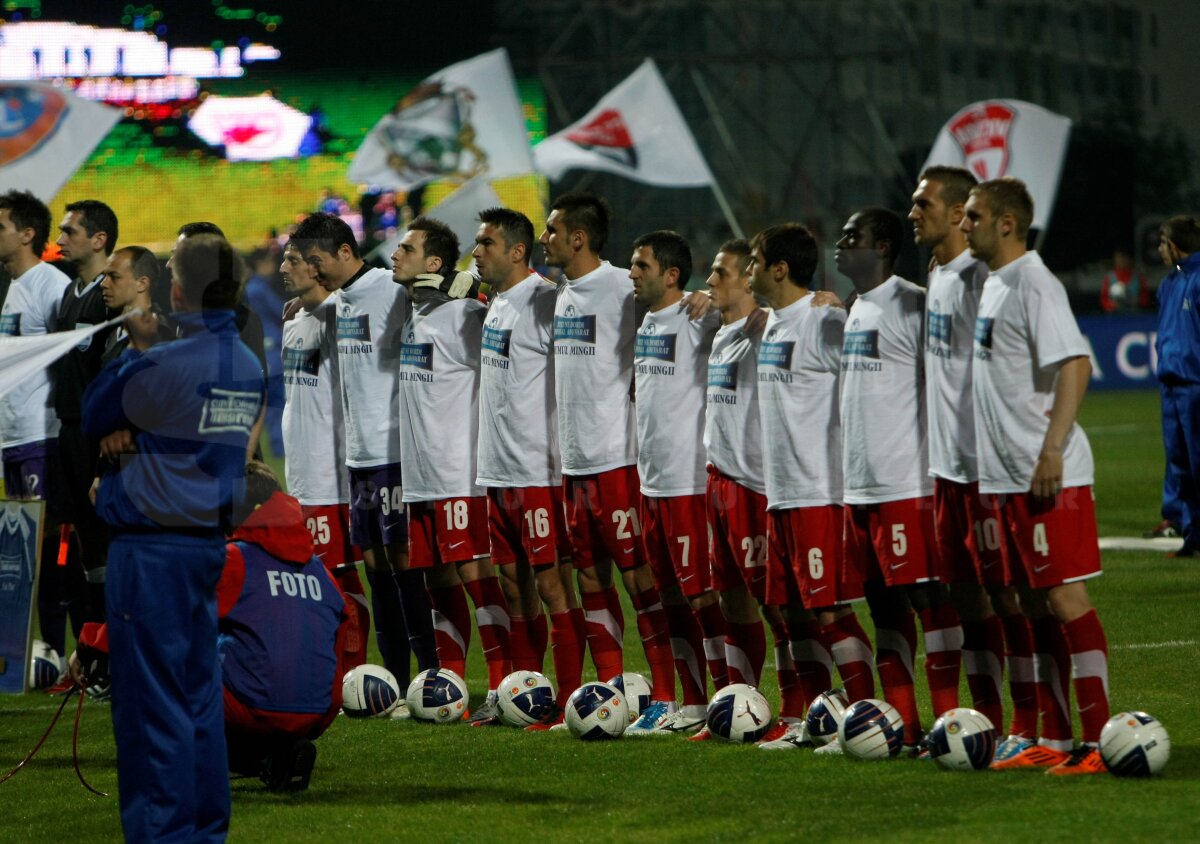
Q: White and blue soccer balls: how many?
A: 11